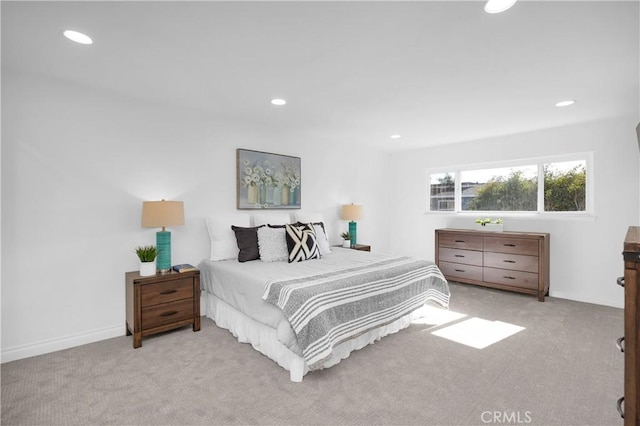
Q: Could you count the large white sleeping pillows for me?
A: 3